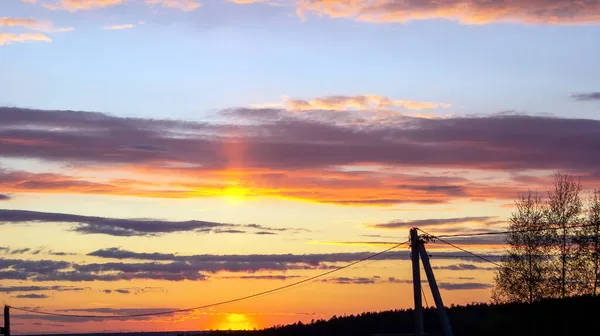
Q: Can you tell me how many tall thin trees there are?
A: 3